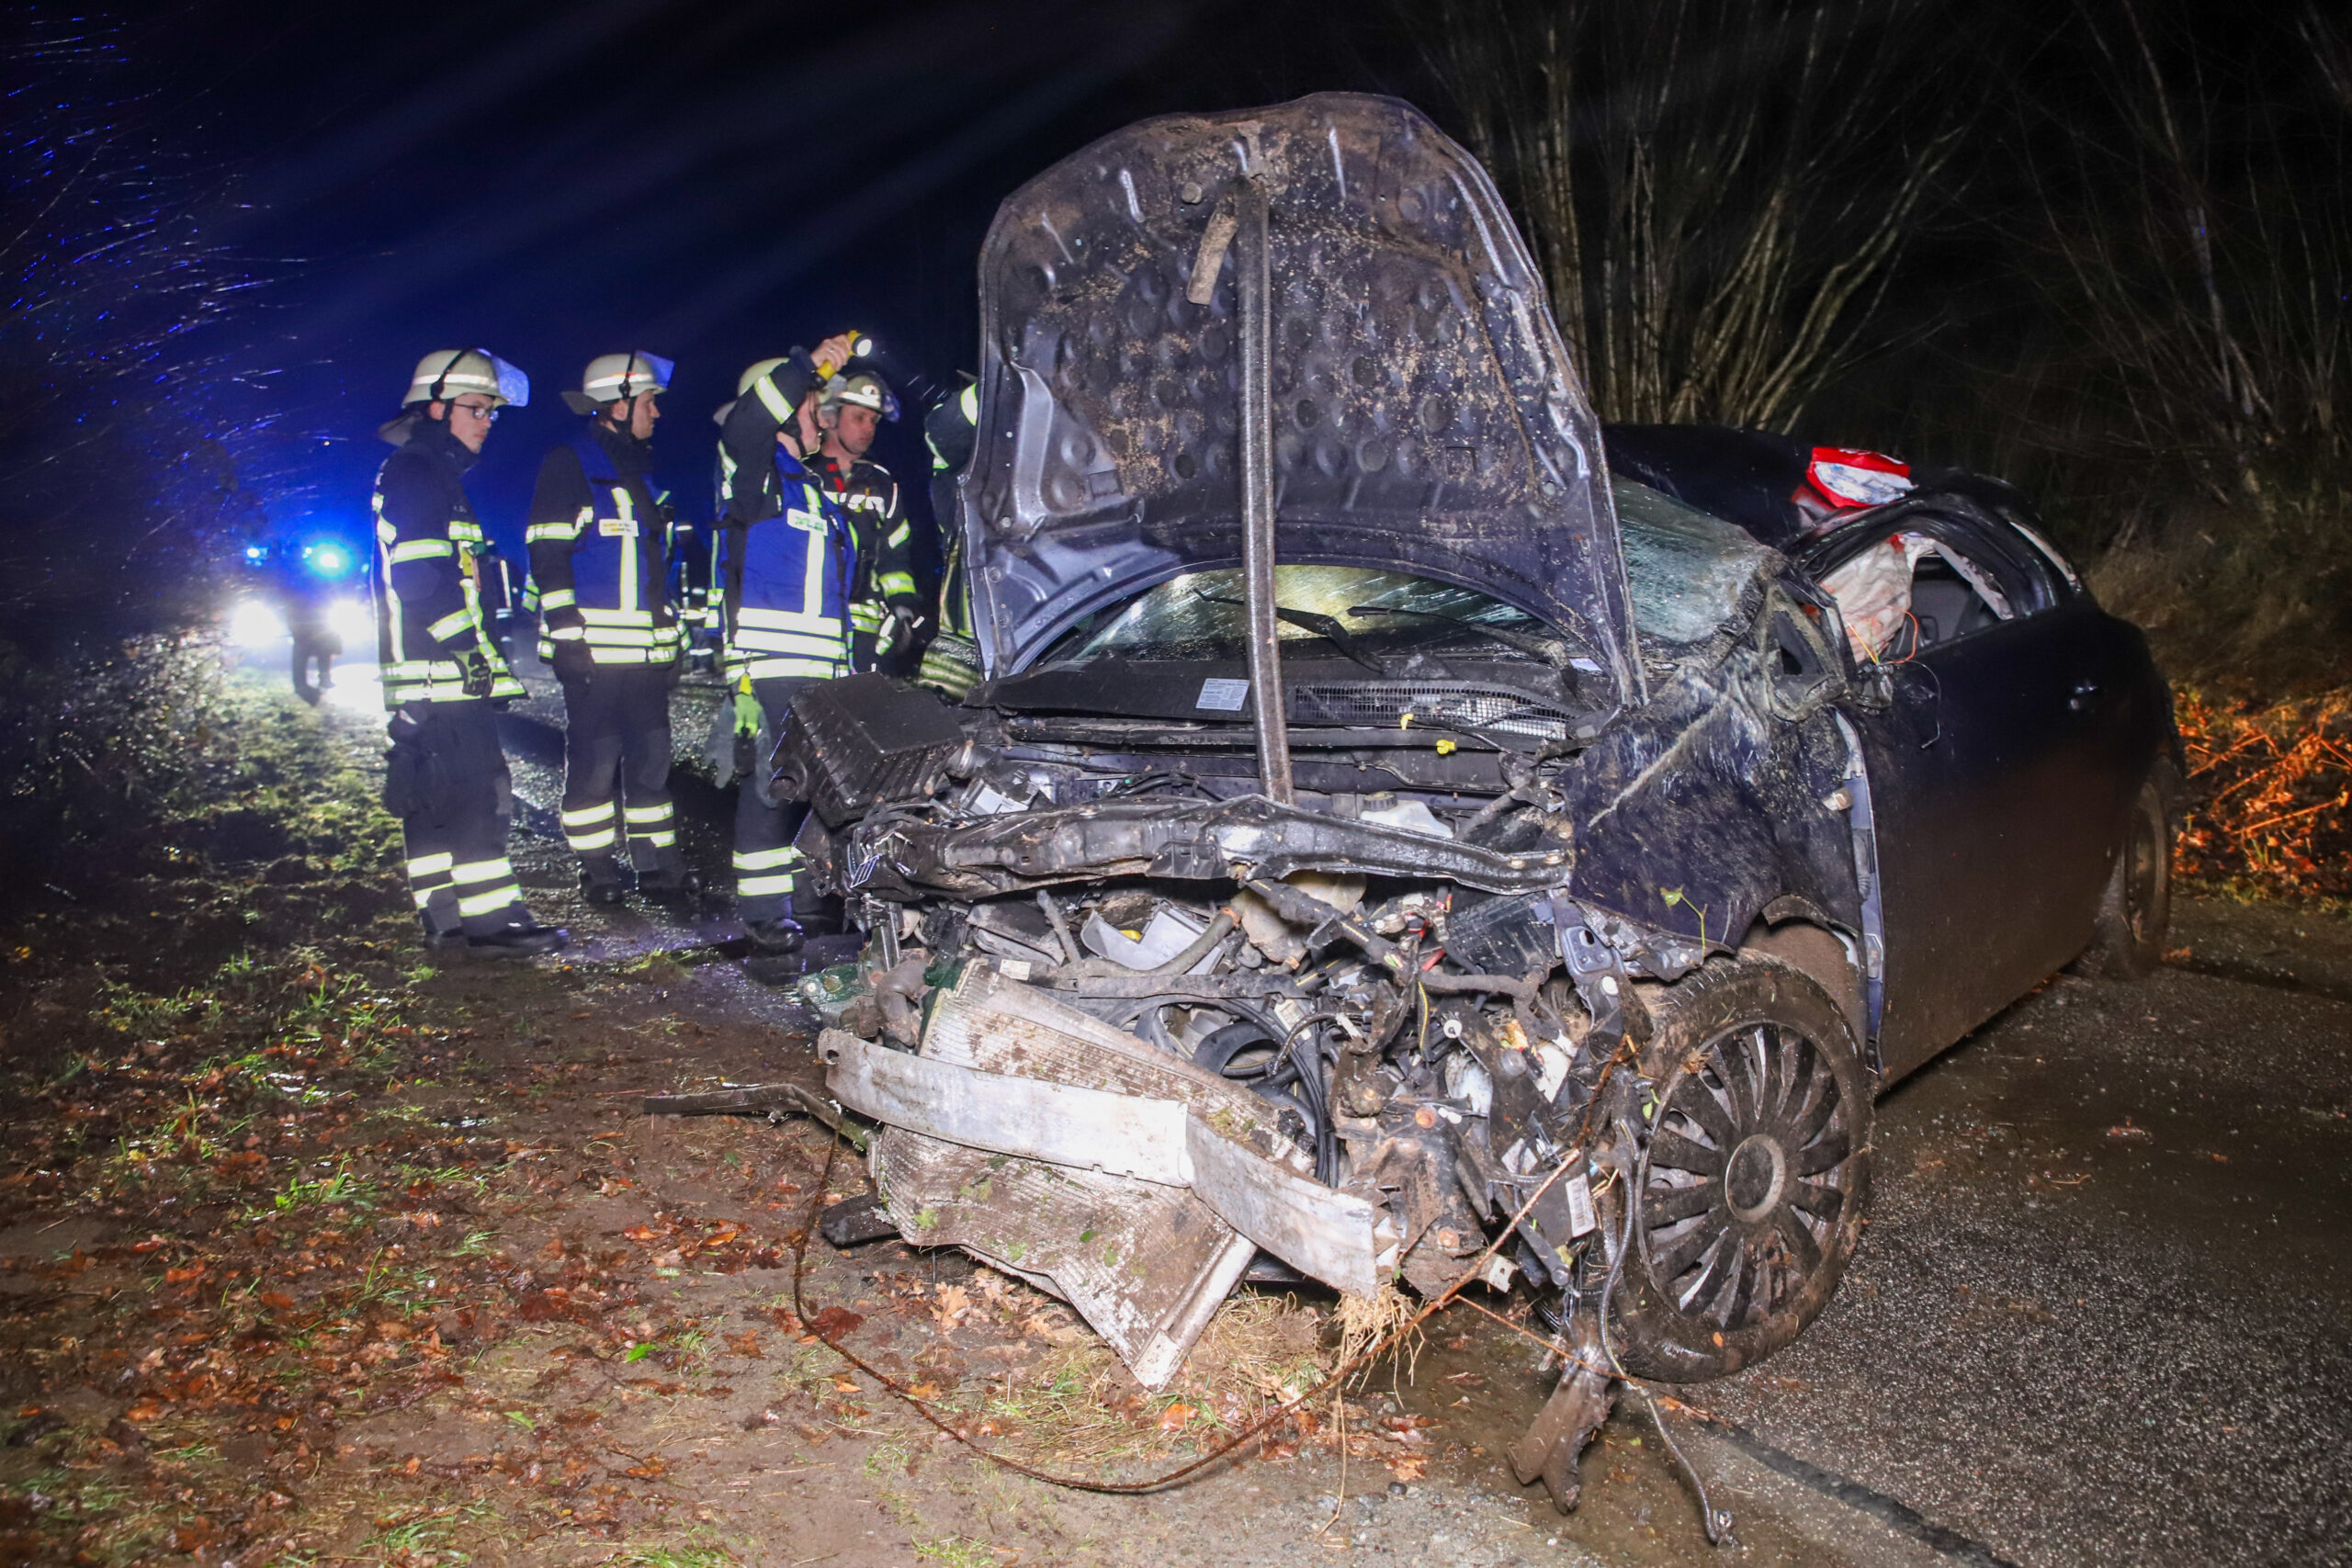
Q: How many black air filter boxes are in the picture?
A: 1